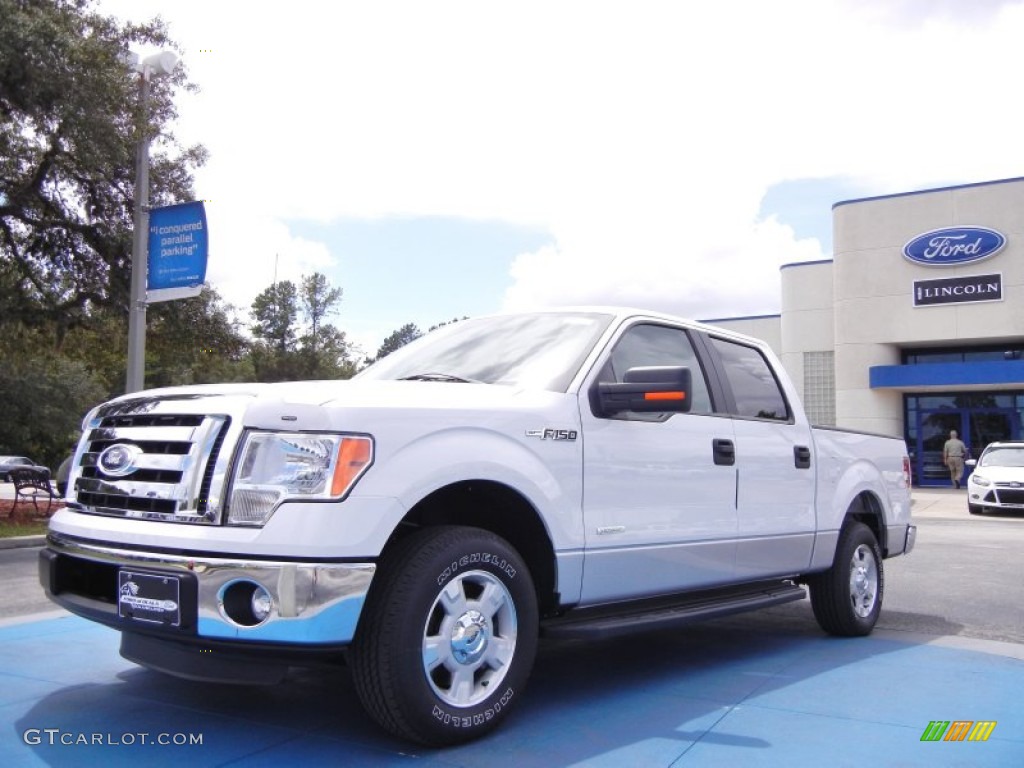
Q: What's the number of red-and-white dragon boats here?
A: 0